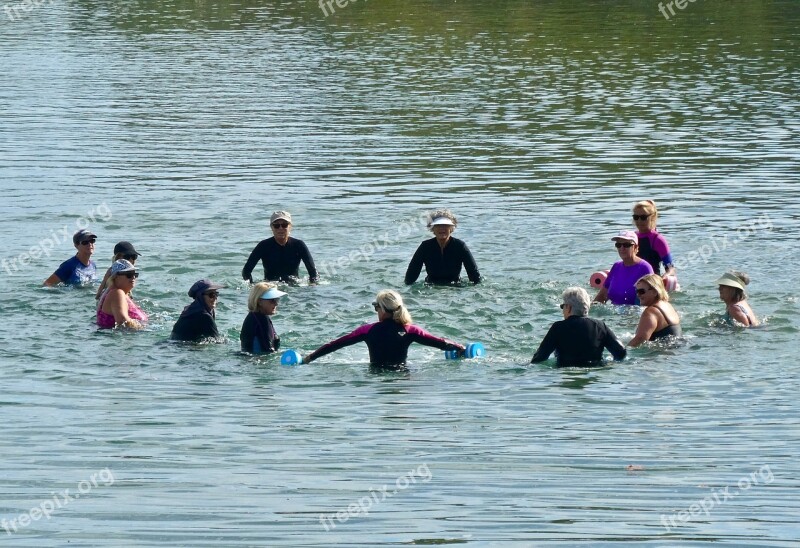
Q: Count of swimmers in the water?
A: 13